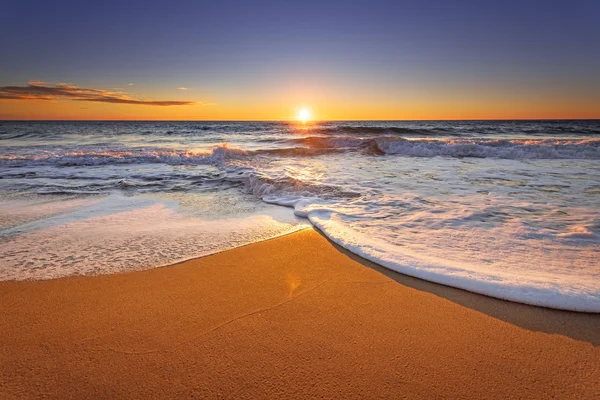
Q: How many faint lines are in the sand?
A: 1